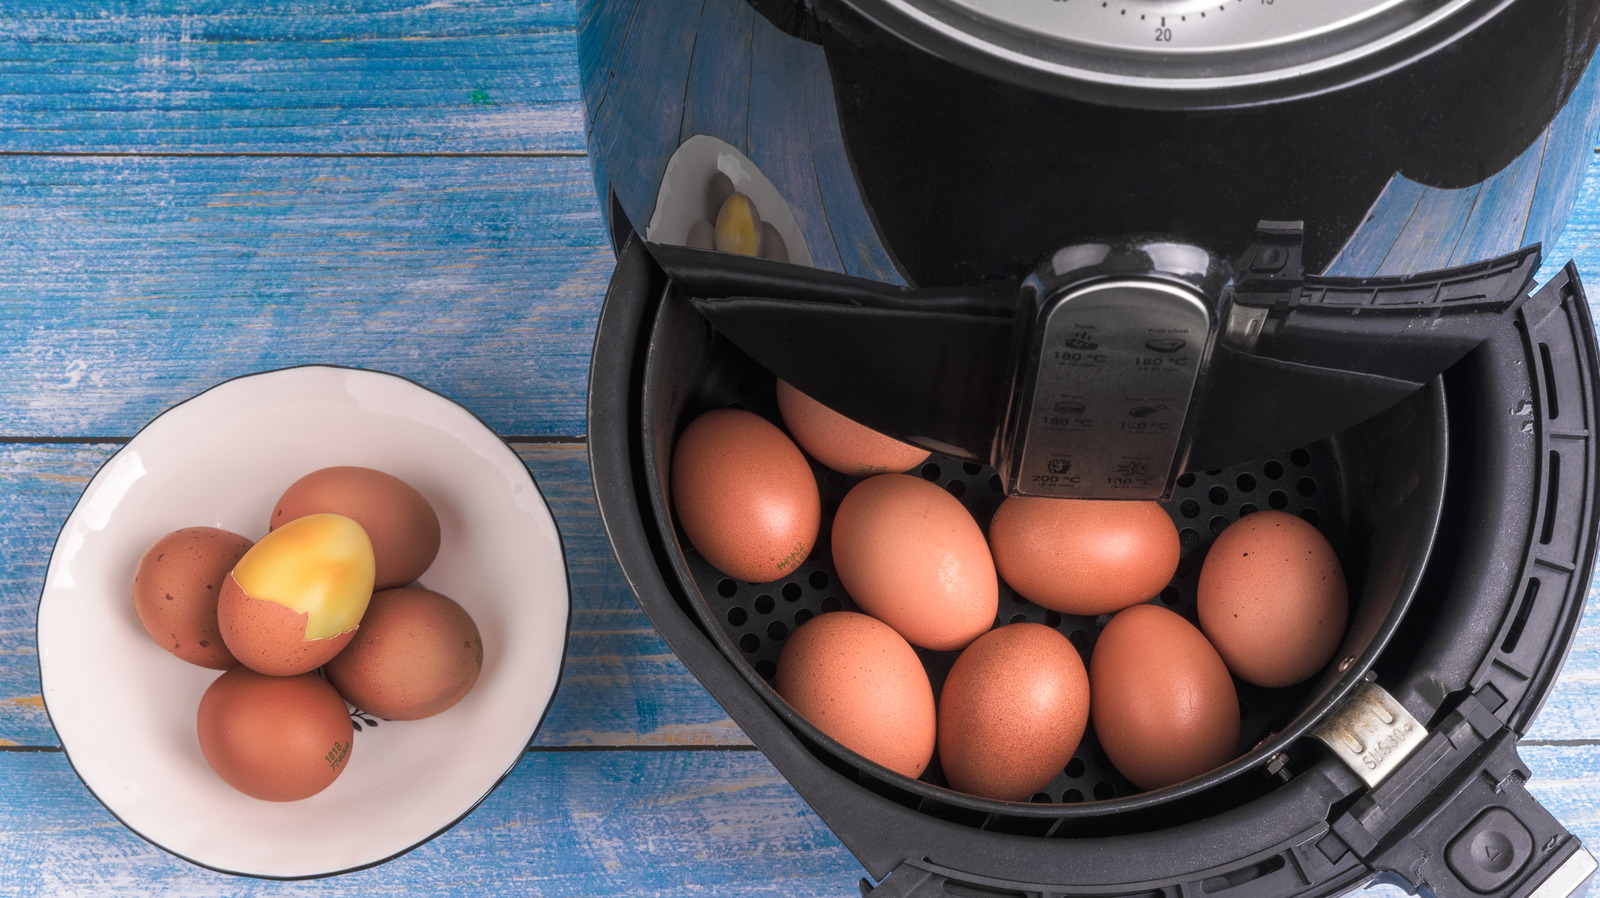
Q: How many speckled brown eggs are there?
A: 13